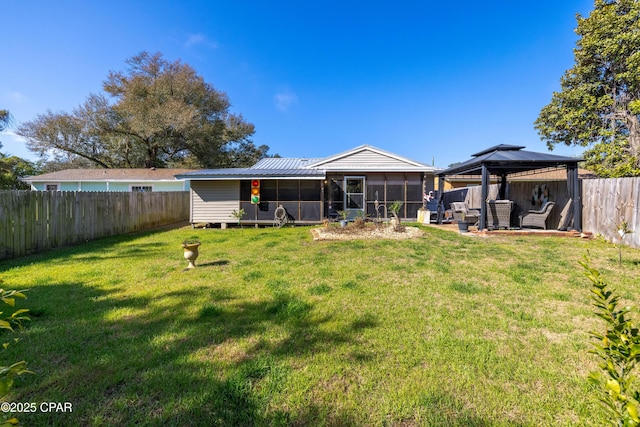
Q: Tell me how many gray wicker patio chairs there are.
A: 3